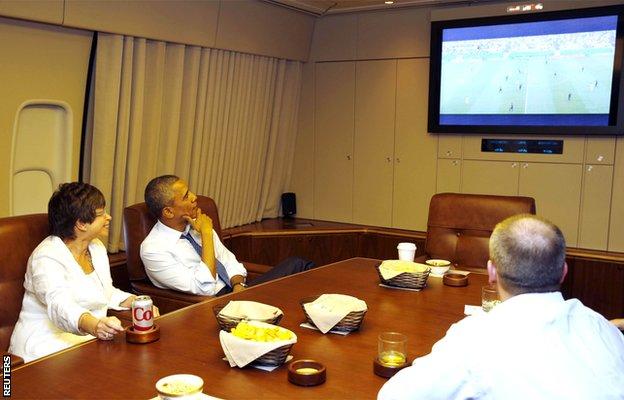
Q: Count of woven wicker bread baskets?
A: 4